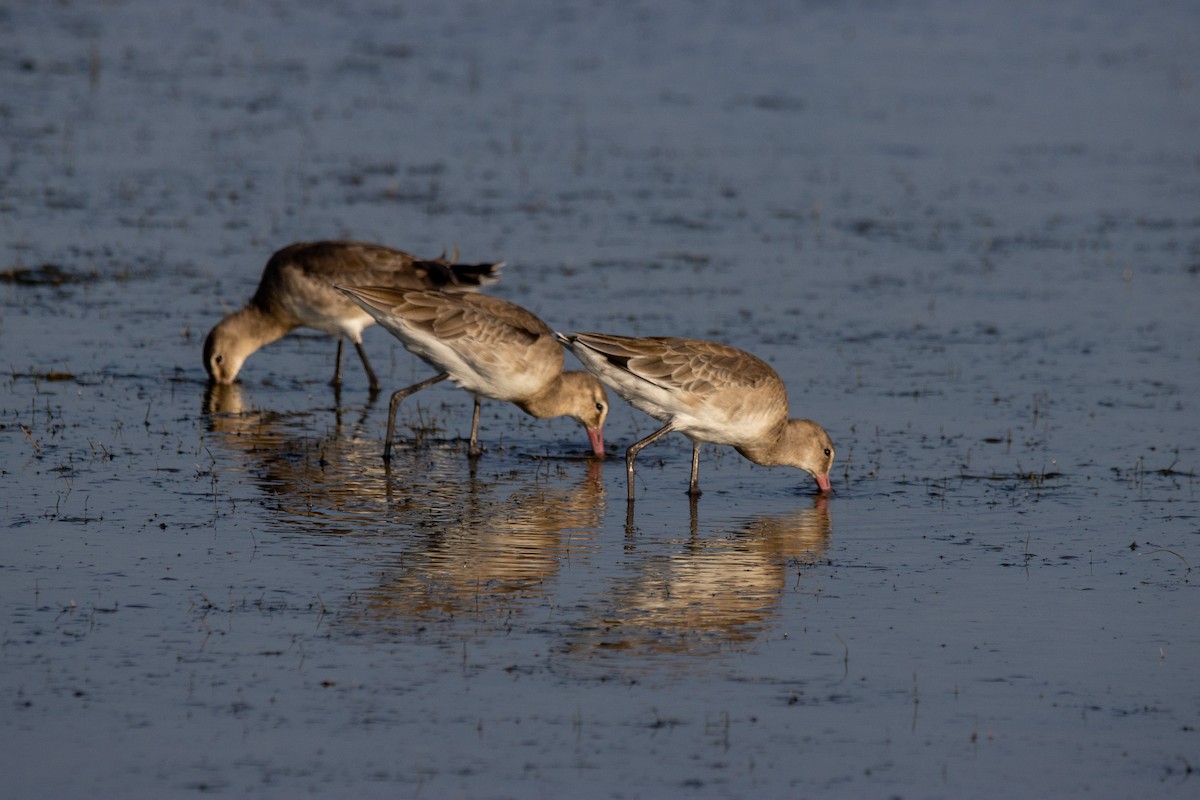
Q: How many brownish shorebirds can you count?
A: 3